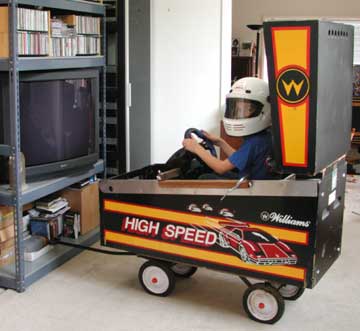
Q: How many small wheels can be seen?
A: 4